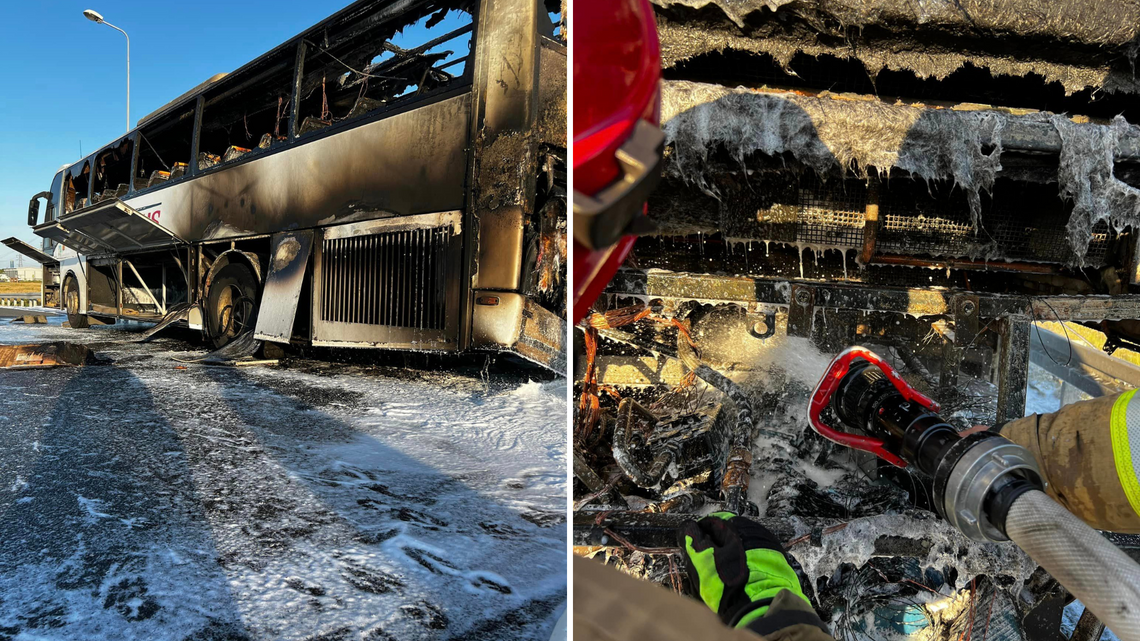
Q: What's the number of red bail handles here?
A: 1